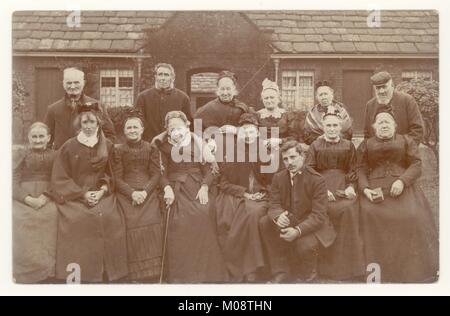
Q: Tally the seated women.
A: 7